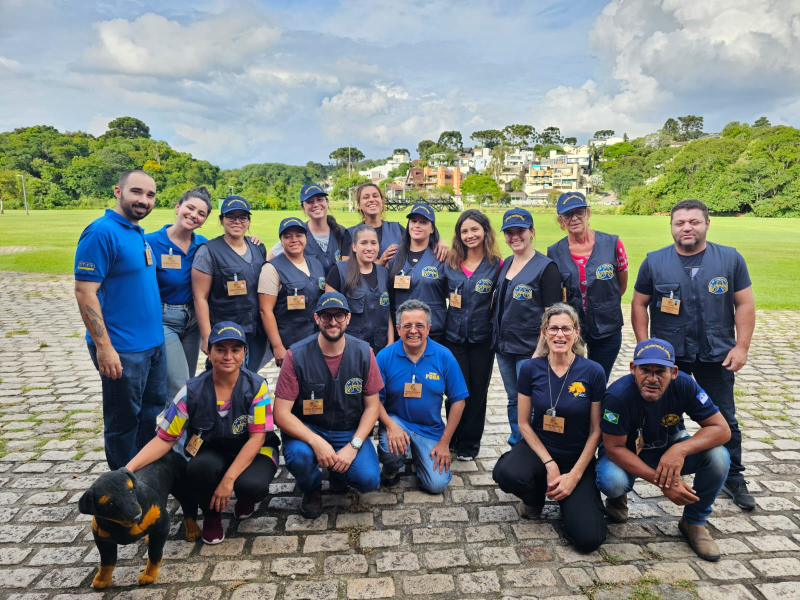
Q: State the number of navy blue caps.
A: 9